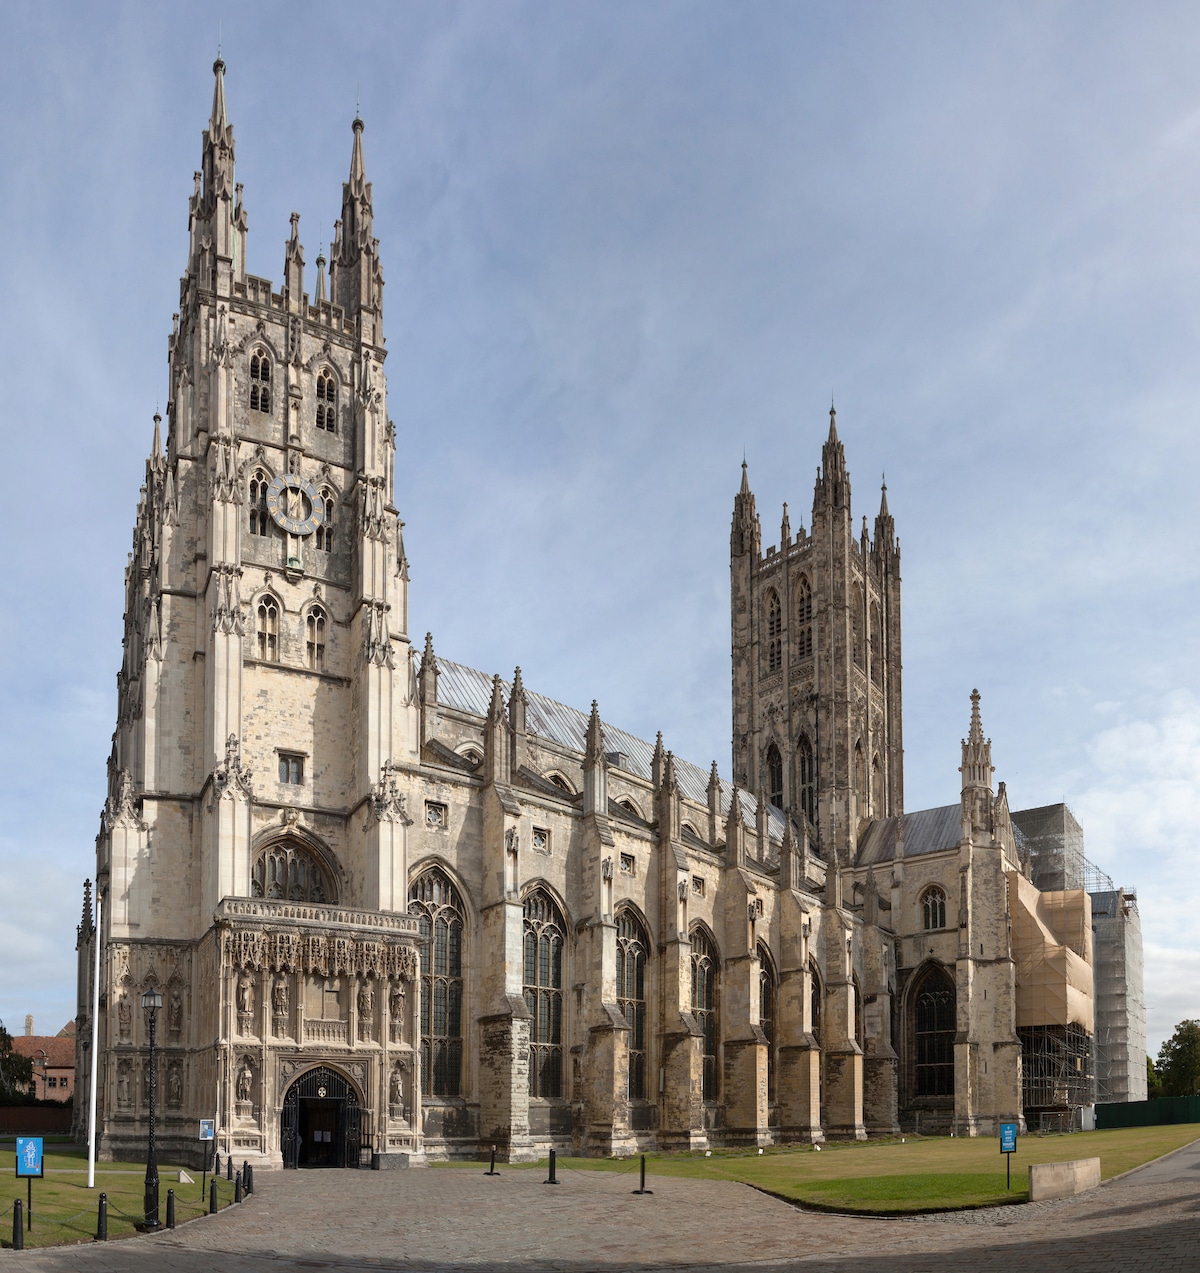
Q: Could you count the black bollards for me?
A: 12